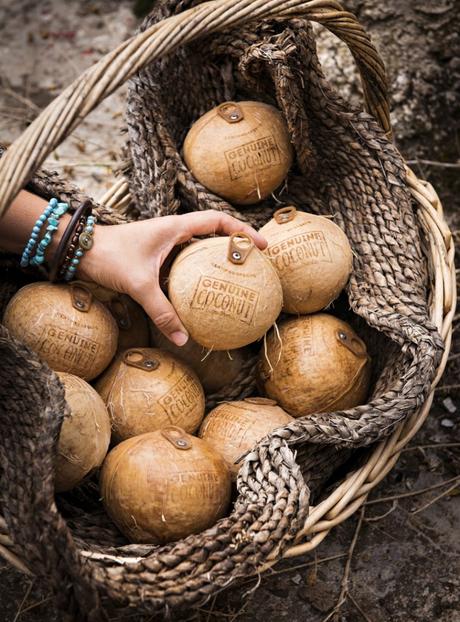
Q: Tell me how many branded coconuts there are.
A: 8